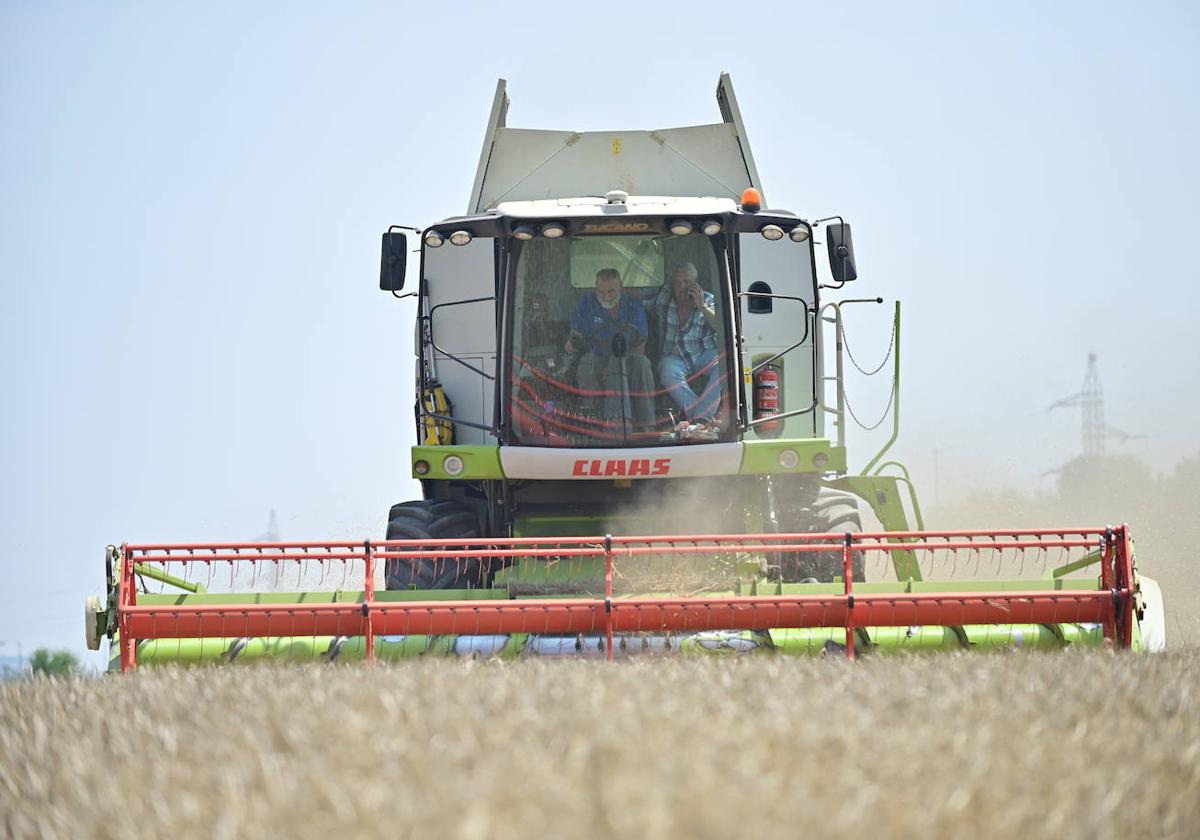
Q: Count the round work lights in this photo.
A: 8